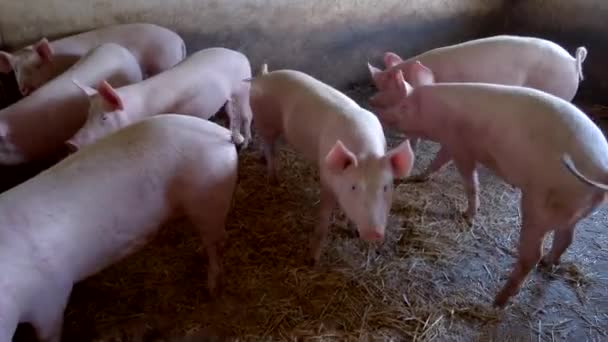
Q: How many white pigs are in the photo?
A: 7